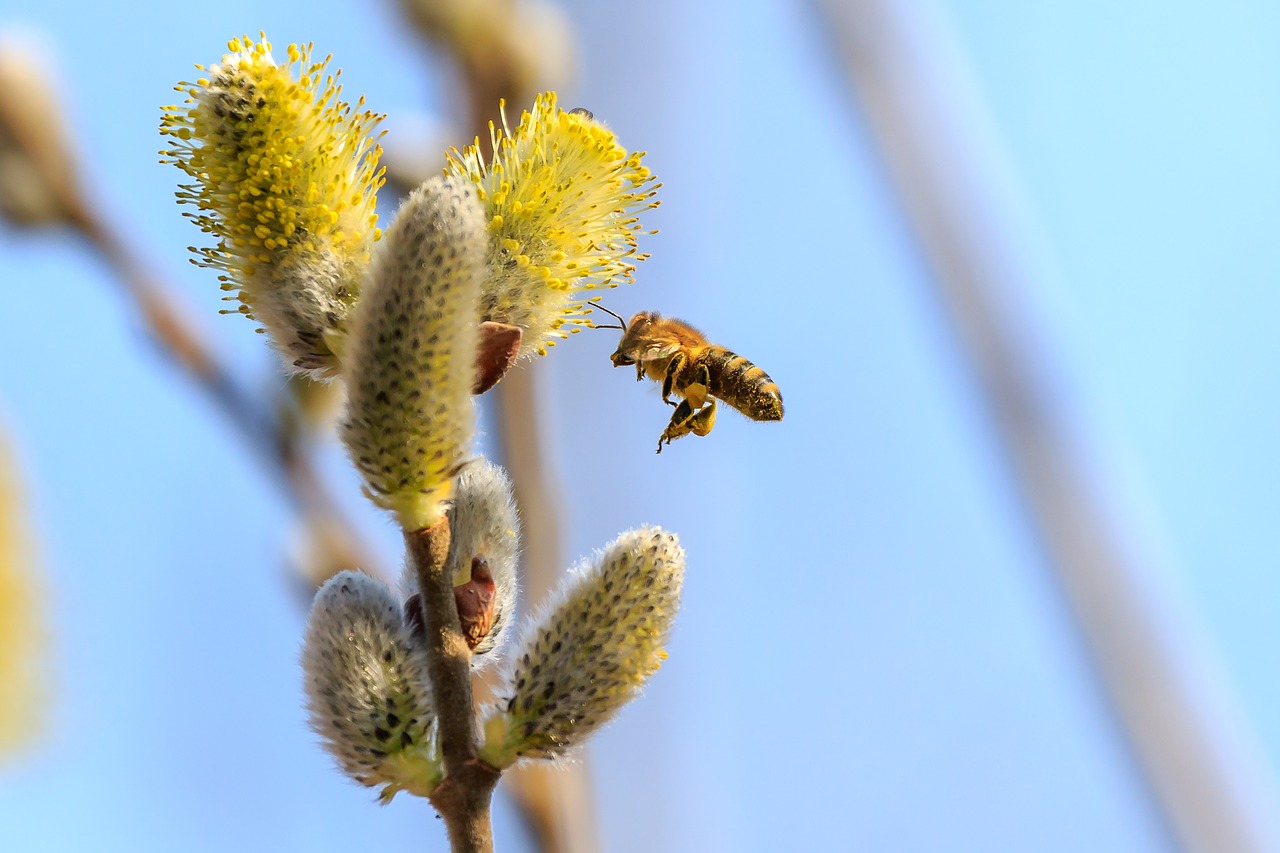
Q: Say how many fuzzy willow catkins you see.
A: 6